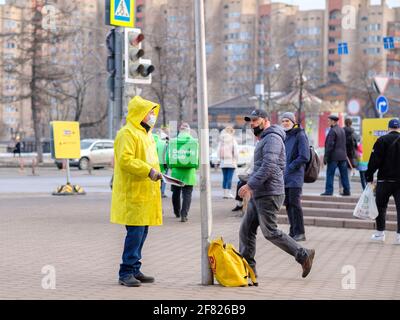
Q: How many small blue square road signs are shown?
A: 2